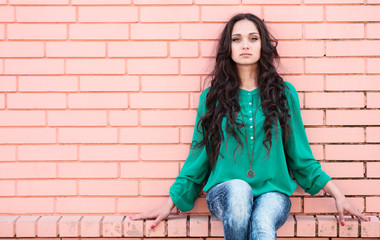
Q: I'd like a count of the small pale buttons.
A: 6